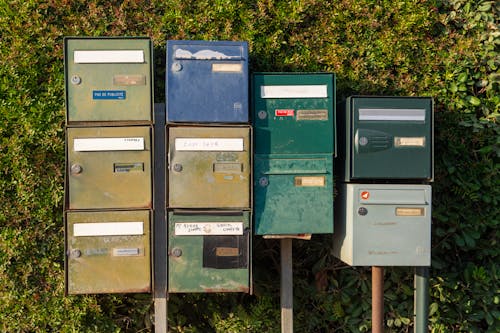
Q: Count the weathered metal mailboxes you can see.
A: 10